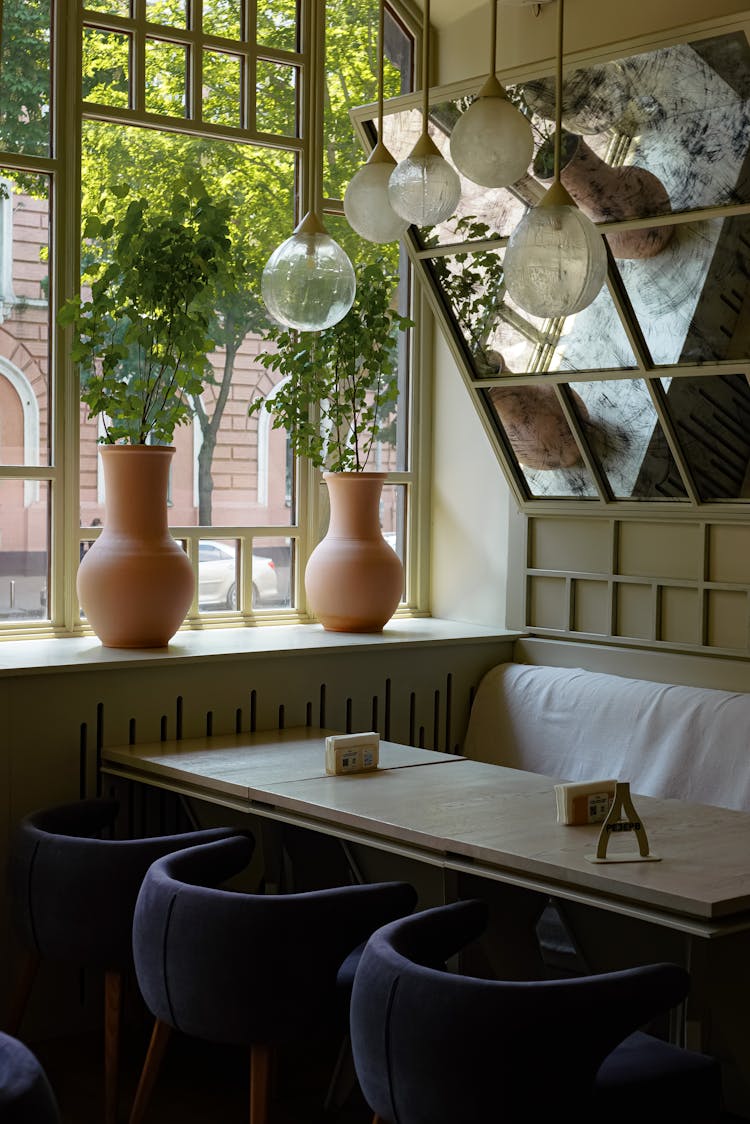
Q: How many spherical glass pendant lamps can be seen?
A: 5